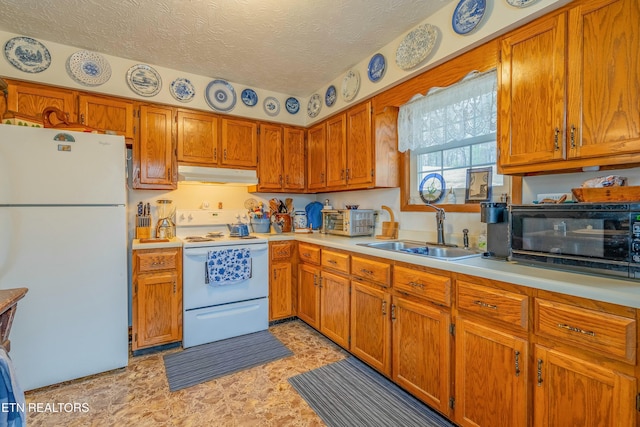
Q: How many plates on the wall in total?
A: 15